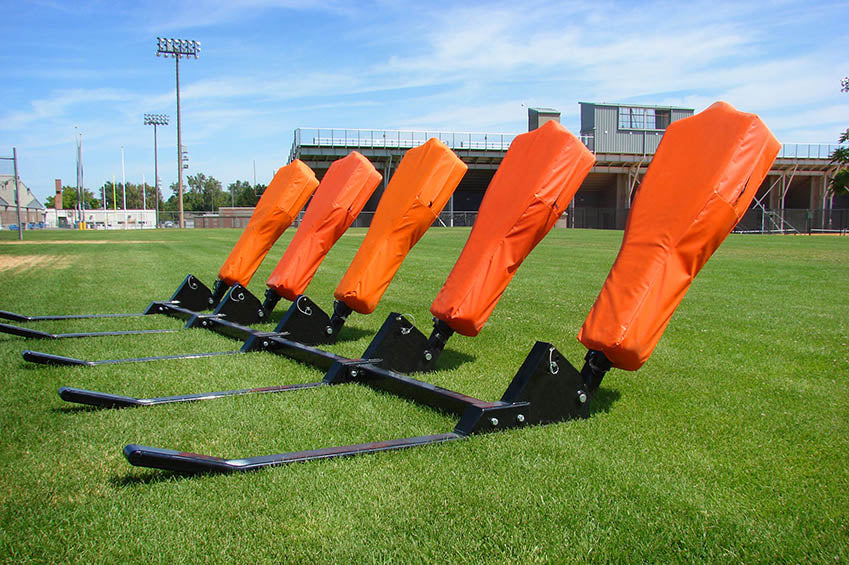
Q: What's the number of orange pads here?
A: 5